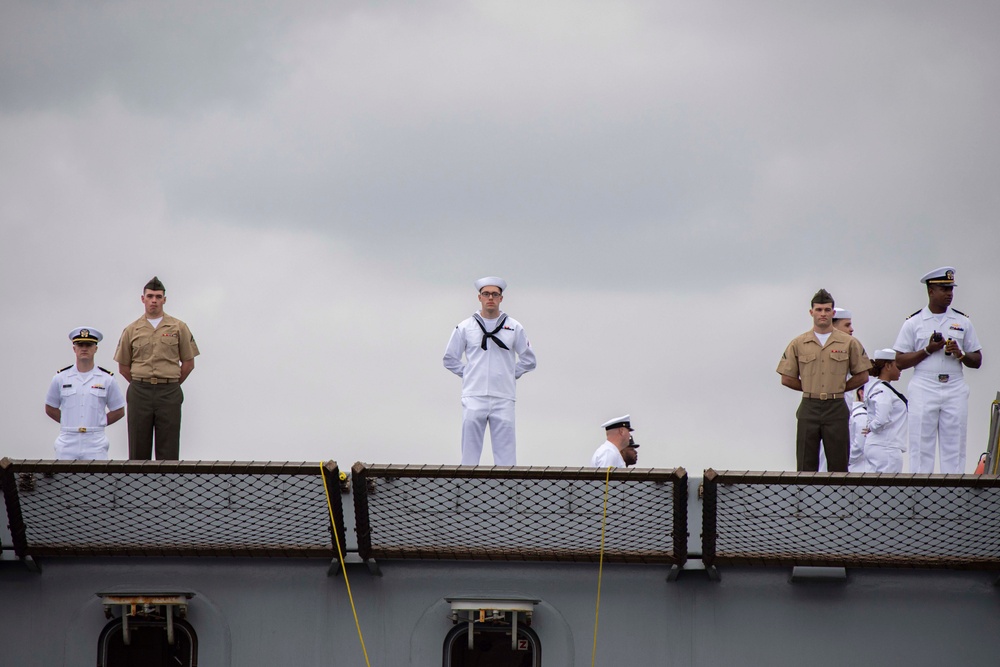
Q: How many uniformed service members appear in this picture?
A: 10